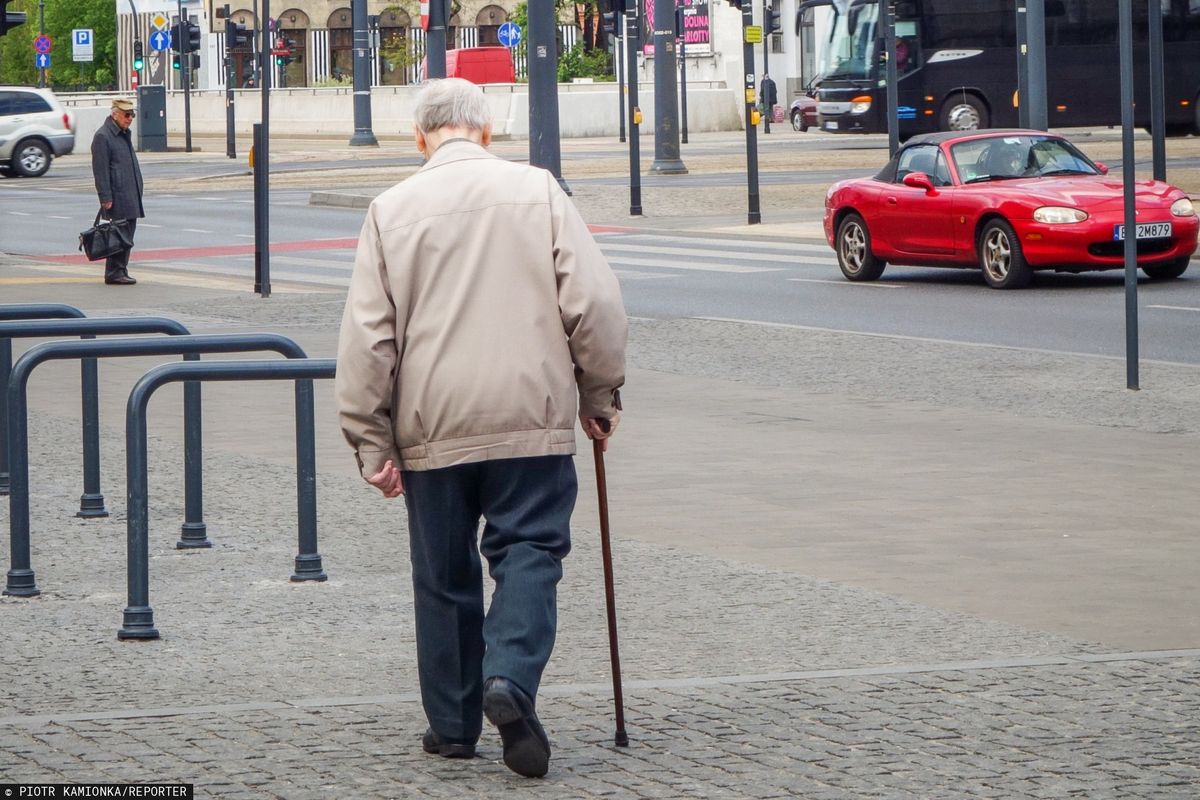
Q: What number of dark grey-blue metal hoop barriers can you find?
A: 4